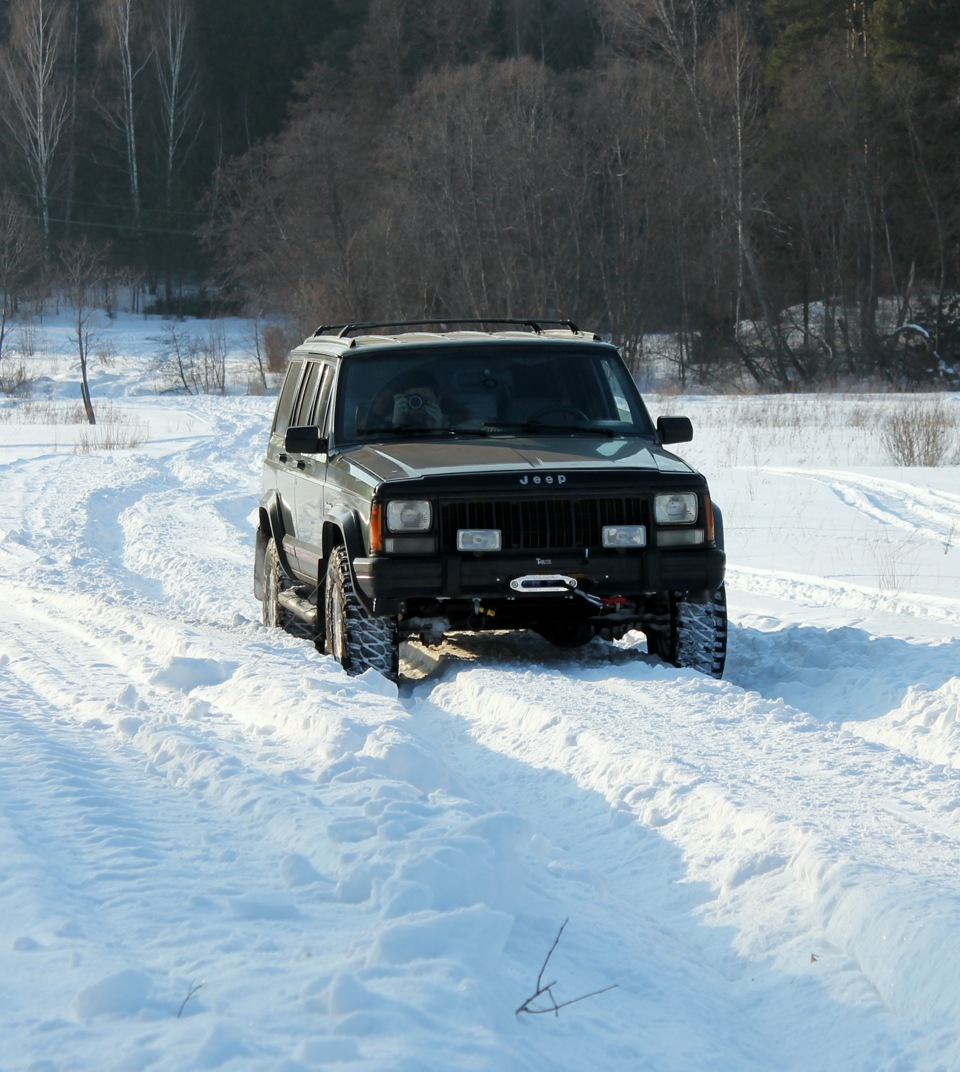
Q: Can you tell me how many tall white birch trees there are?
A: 3